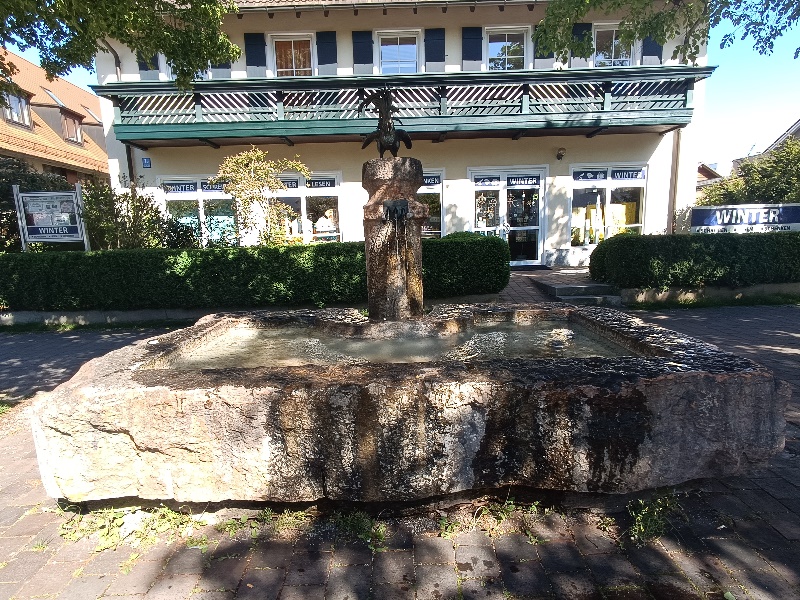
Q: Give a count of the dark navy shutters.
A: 10